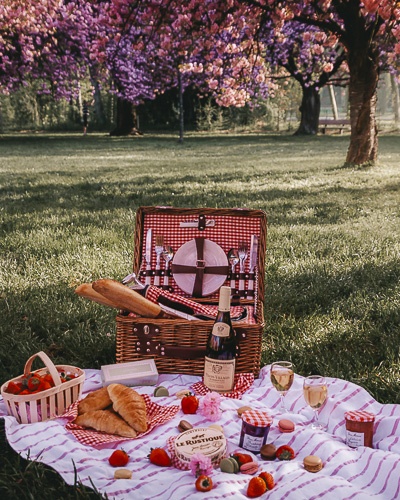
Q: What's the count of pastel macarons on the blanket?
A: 11